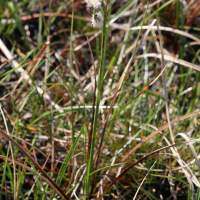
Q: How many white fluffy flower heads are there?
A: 2